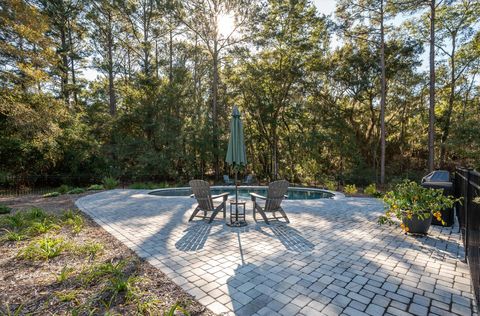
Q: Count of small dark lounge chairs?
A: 2